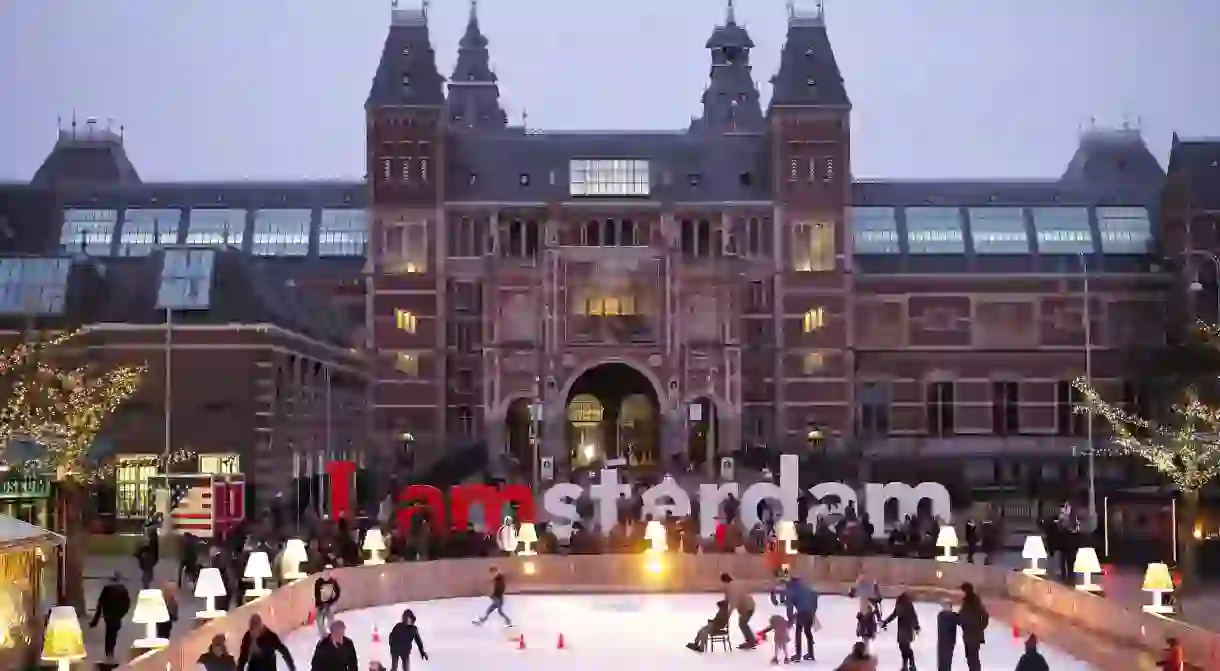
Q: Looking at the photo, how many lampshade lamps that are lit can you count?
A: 13